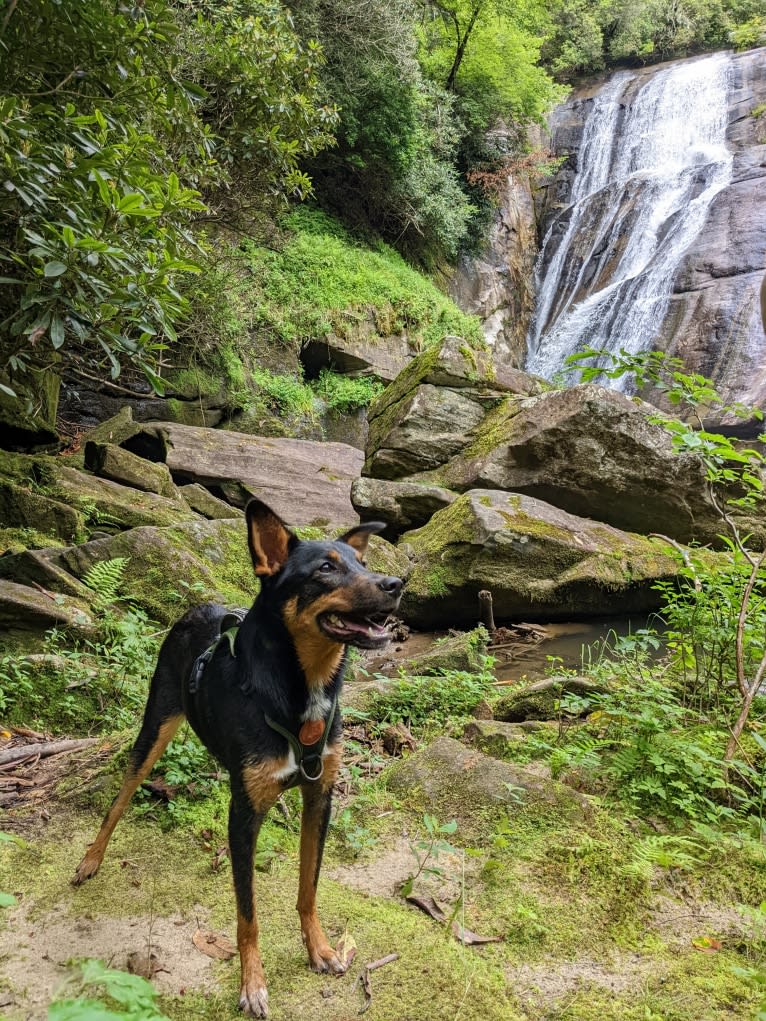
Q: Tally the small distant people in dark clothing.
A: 0